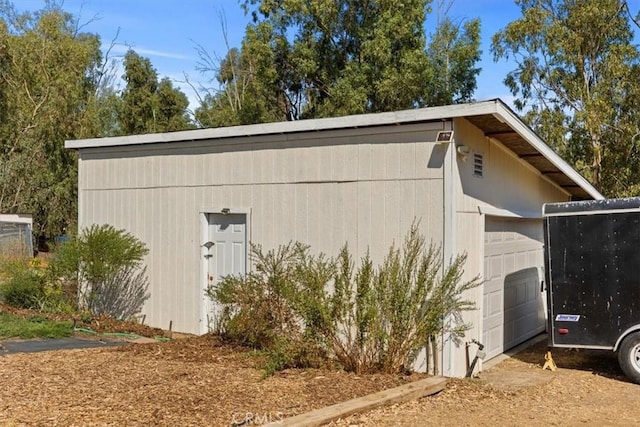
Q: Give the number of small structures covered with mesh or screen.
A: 1